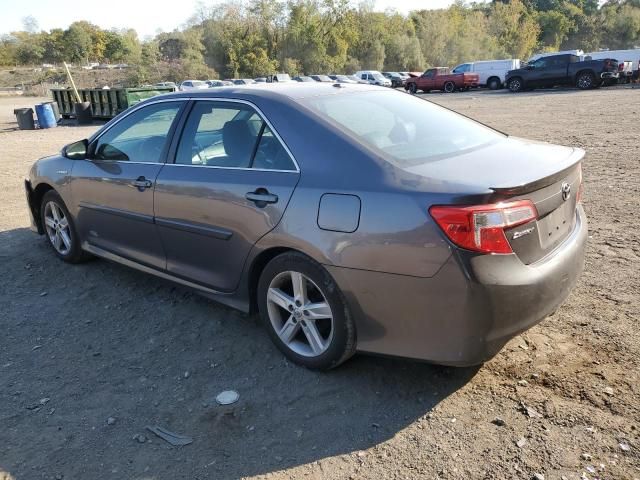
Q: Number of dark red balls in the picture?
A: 0